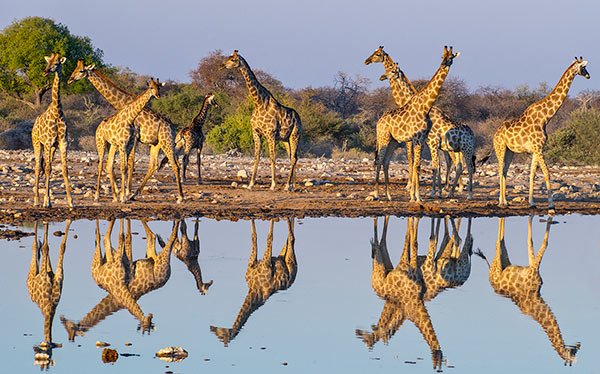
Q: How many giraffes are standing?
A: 9